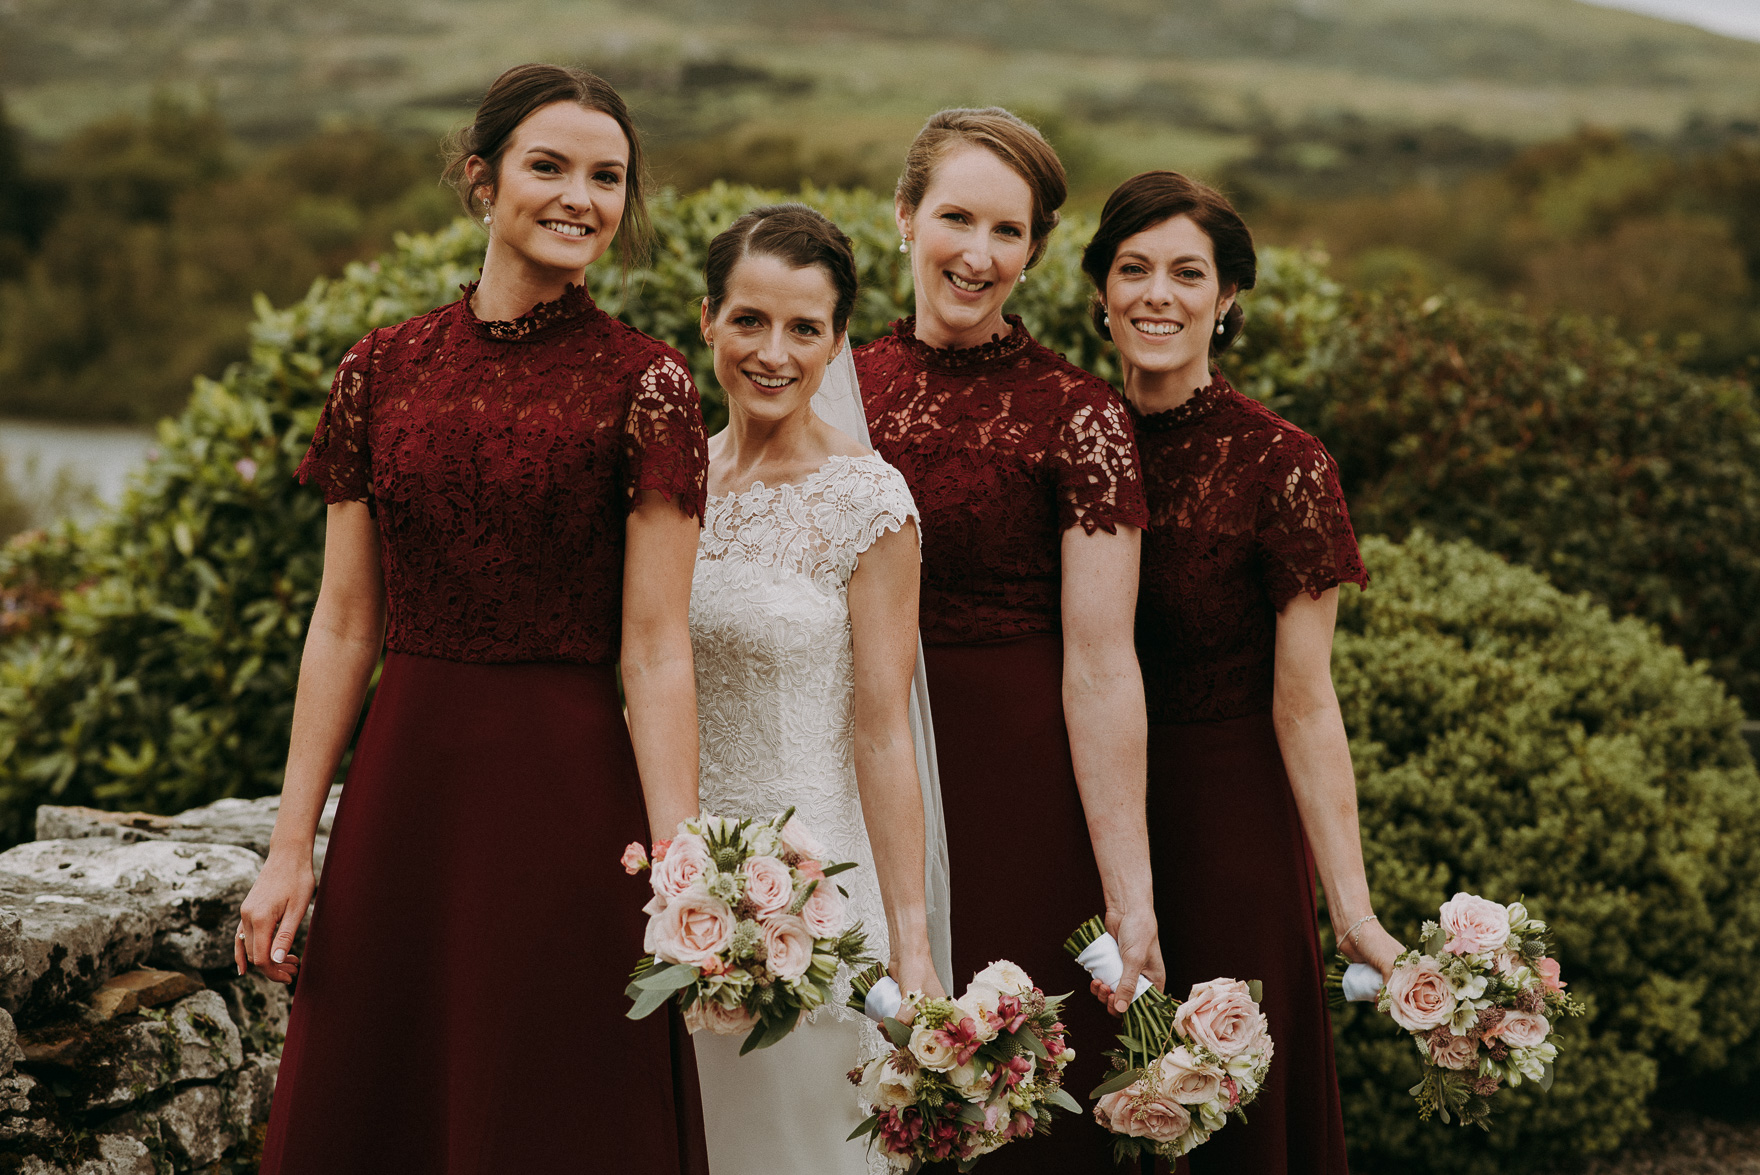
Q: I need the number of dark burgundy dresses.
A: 3